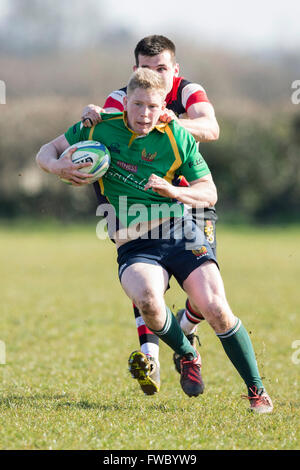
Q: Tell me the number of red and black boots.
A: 2